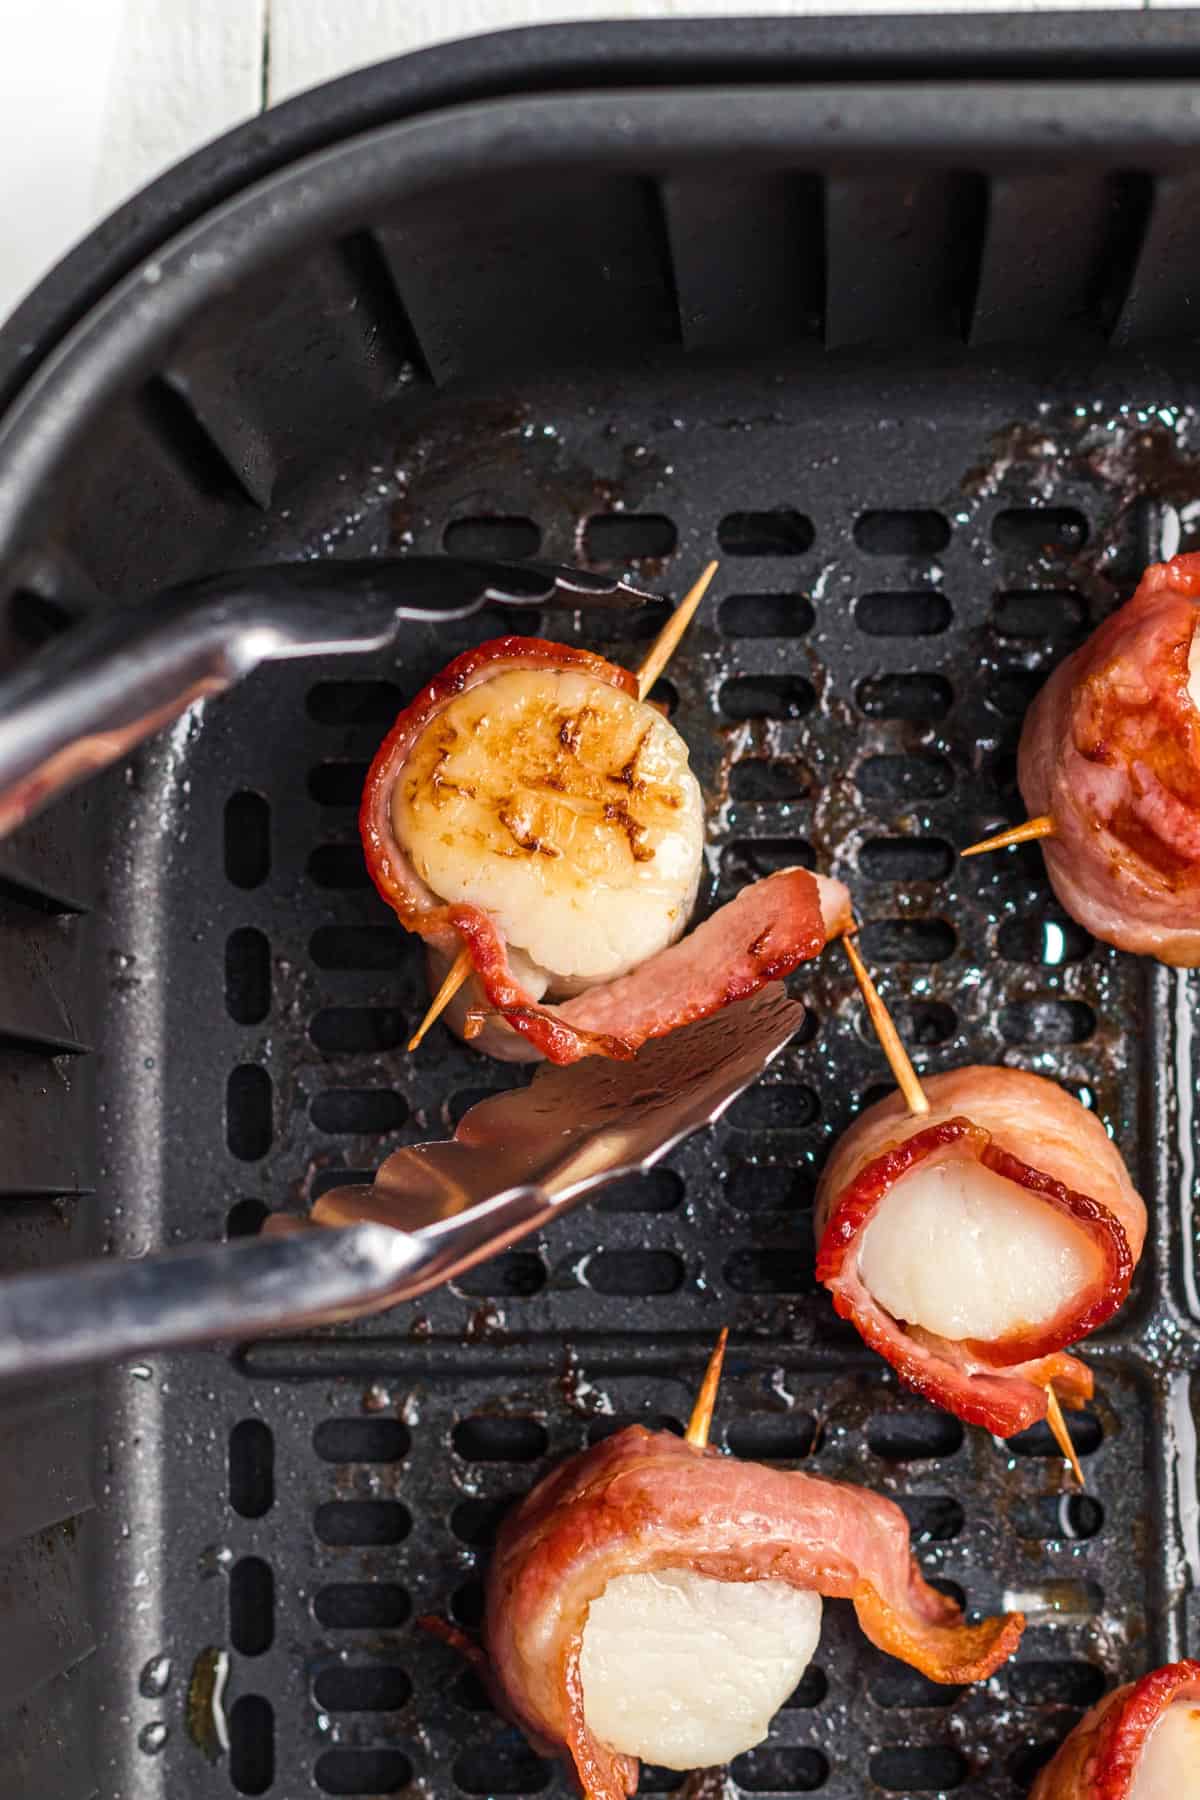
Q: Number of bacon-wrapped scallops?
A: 5